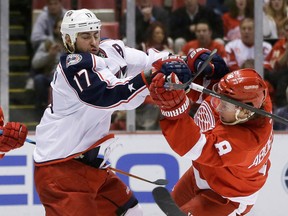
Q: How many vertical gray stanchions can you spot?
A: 3